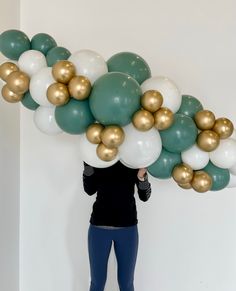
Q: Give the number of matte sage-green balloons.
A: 11